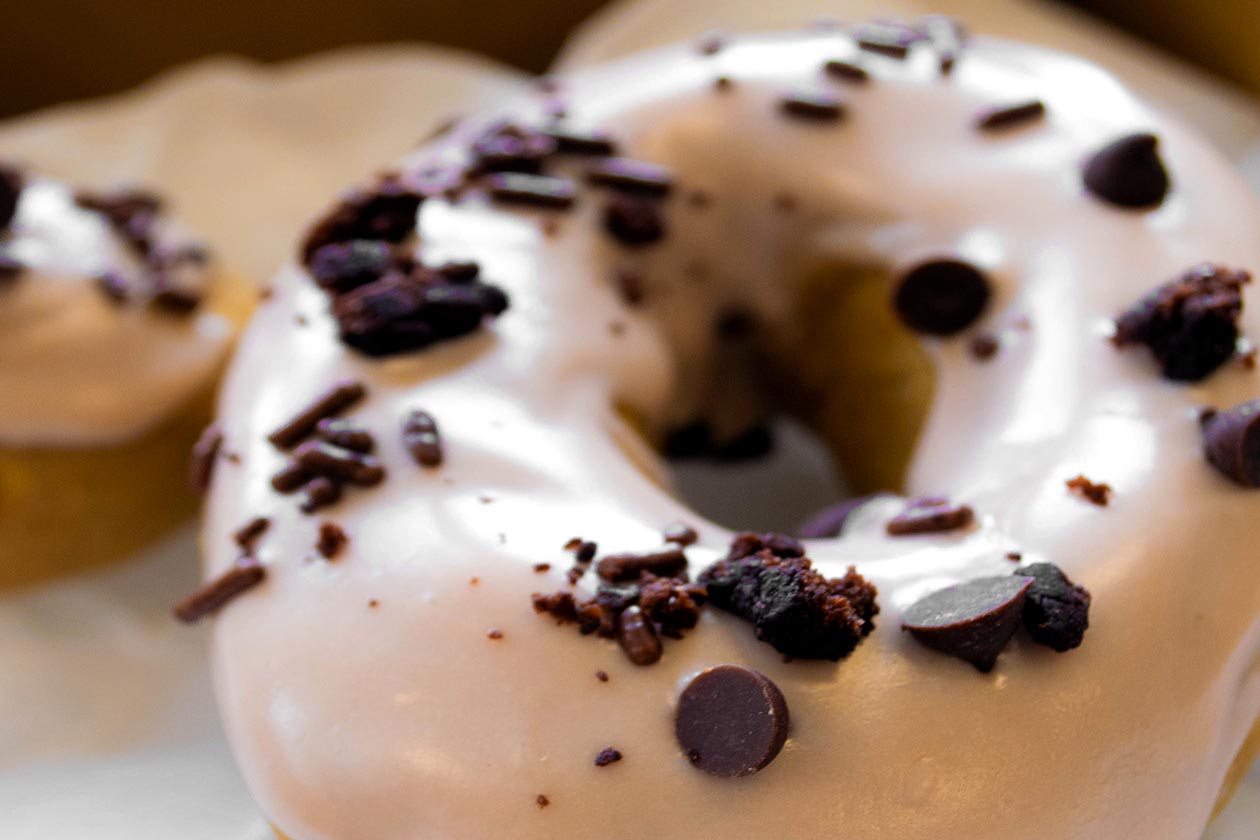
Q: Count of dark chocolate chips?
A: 5